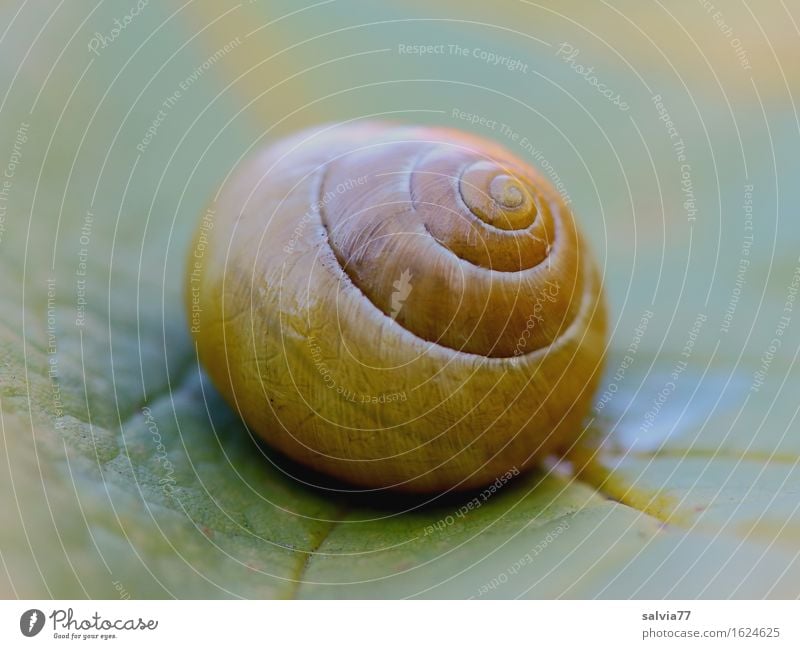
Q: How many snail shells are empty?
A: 1